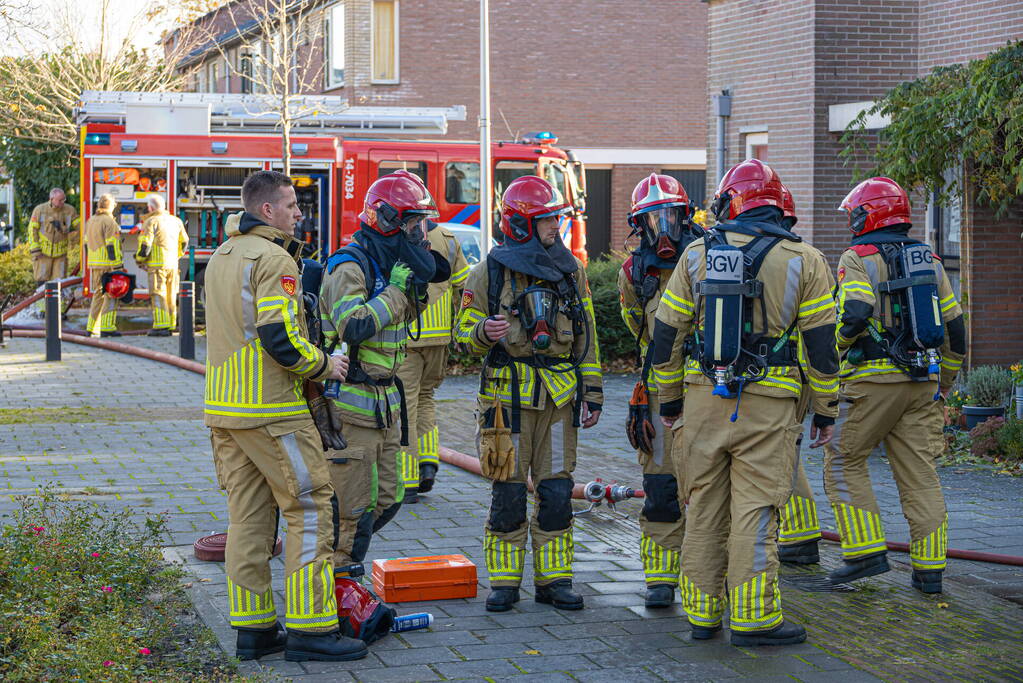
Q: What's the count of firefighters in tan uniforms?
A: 11